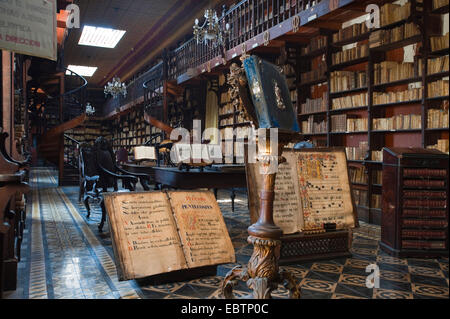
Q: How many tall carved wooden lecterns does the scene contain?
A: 1